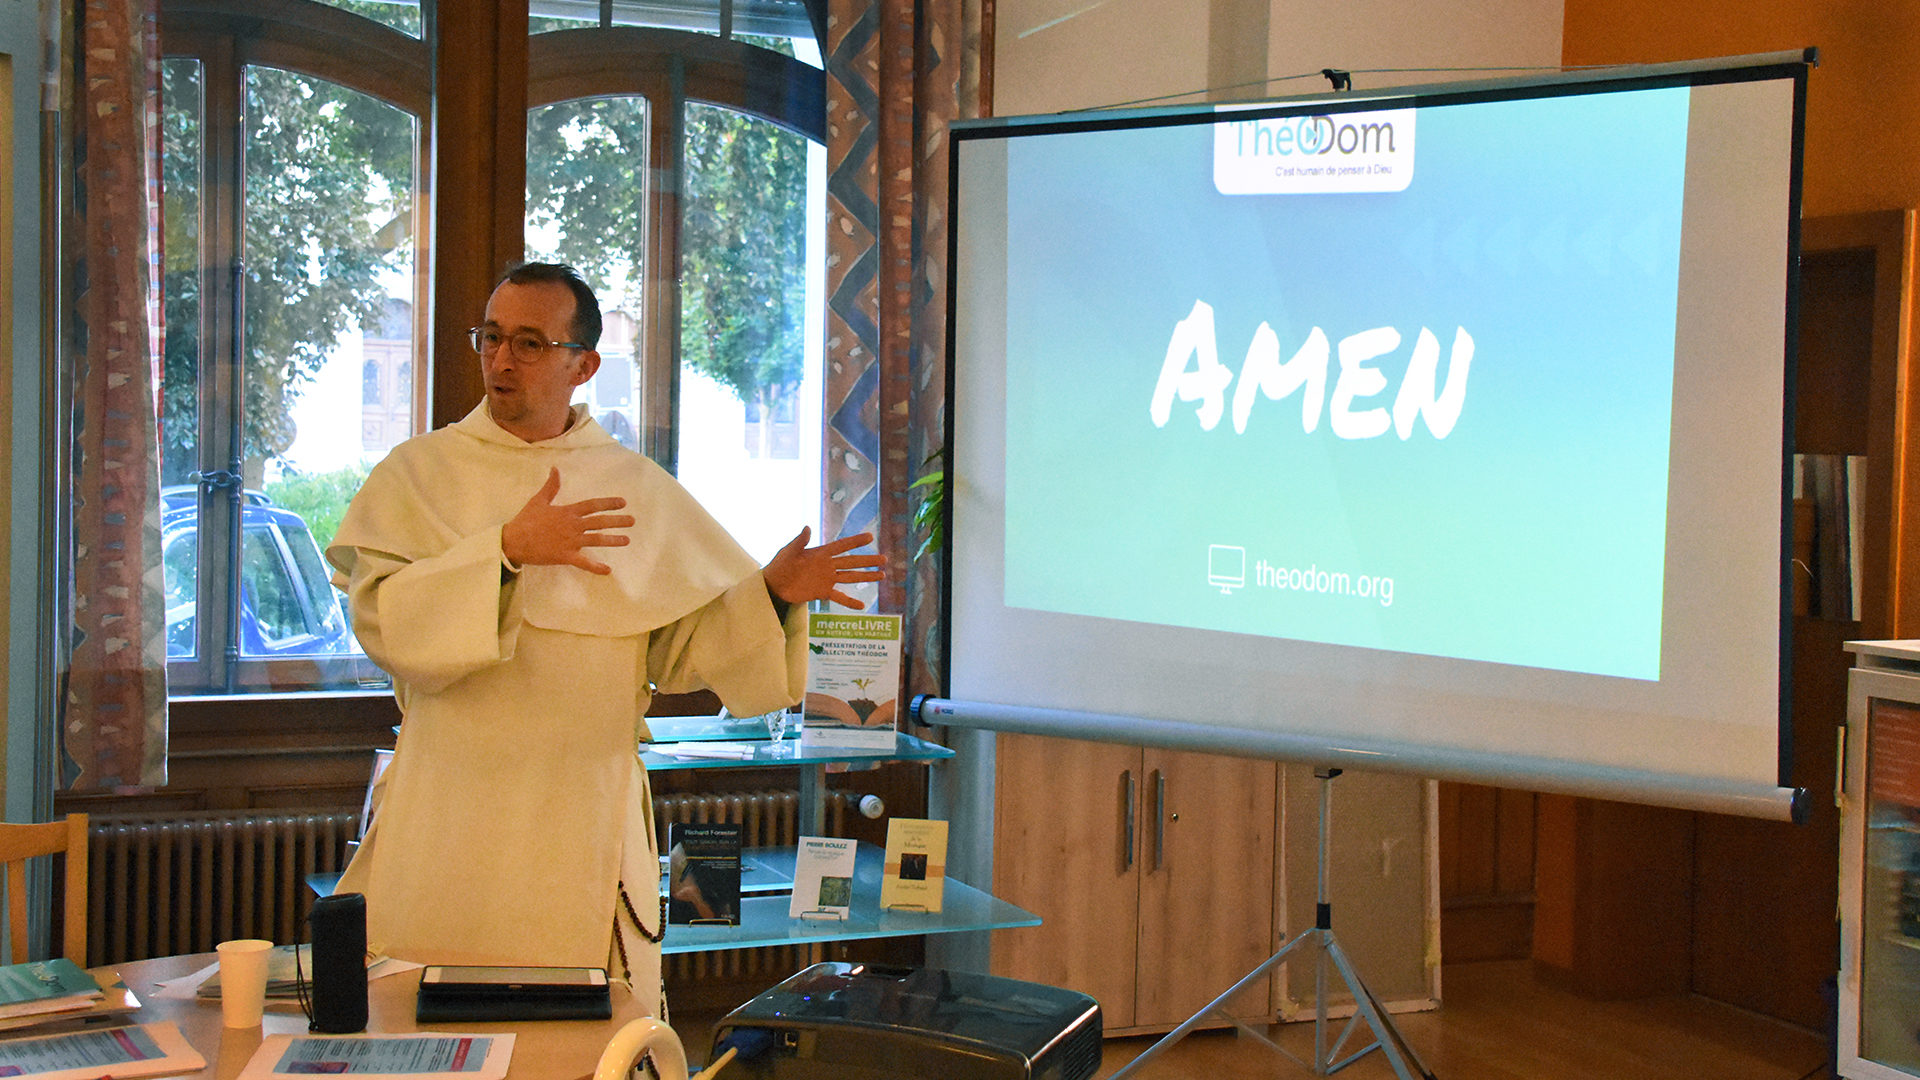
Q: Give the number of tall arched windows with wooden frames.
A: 2